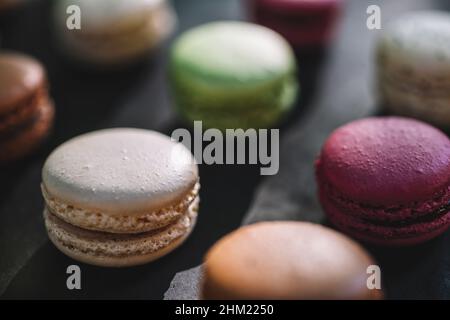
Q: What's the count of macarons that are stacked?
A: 0